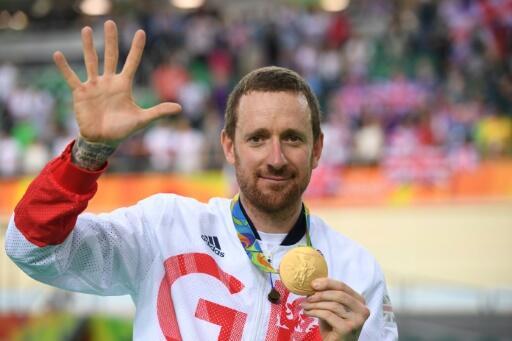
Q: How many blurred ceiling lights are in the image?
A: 3